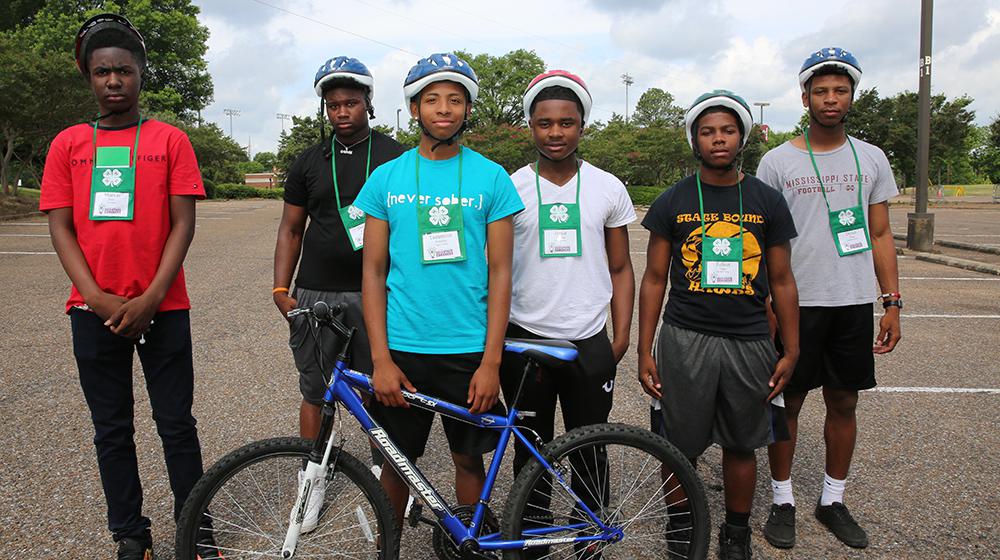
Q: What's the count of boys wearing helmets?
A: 6